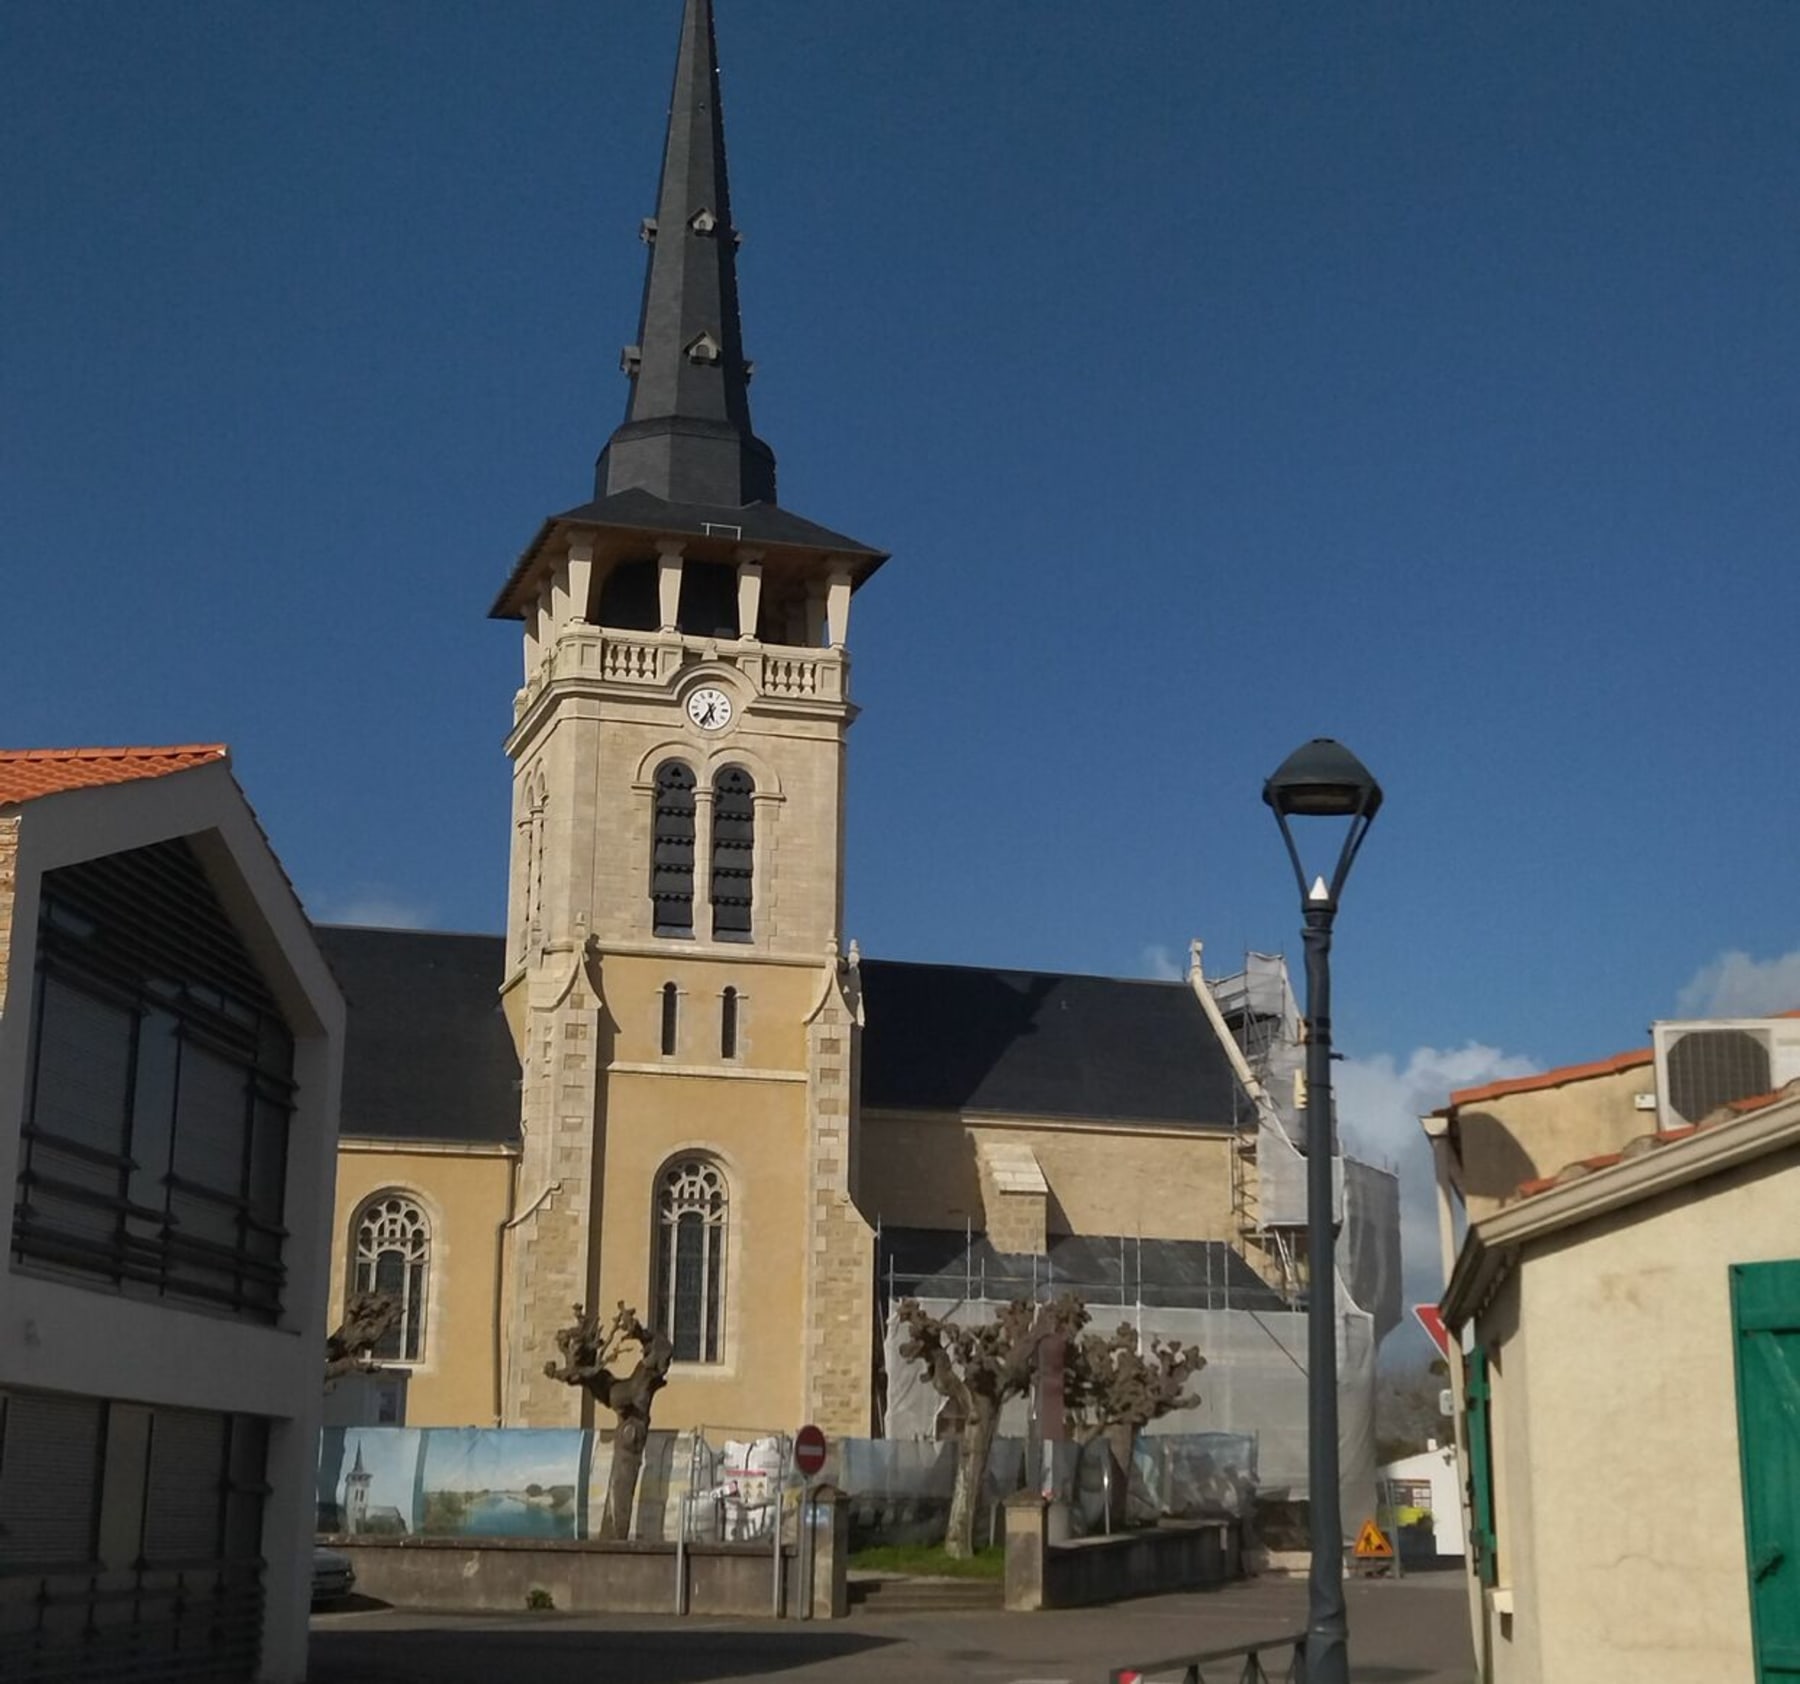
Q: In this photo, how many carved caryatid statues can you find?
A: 0